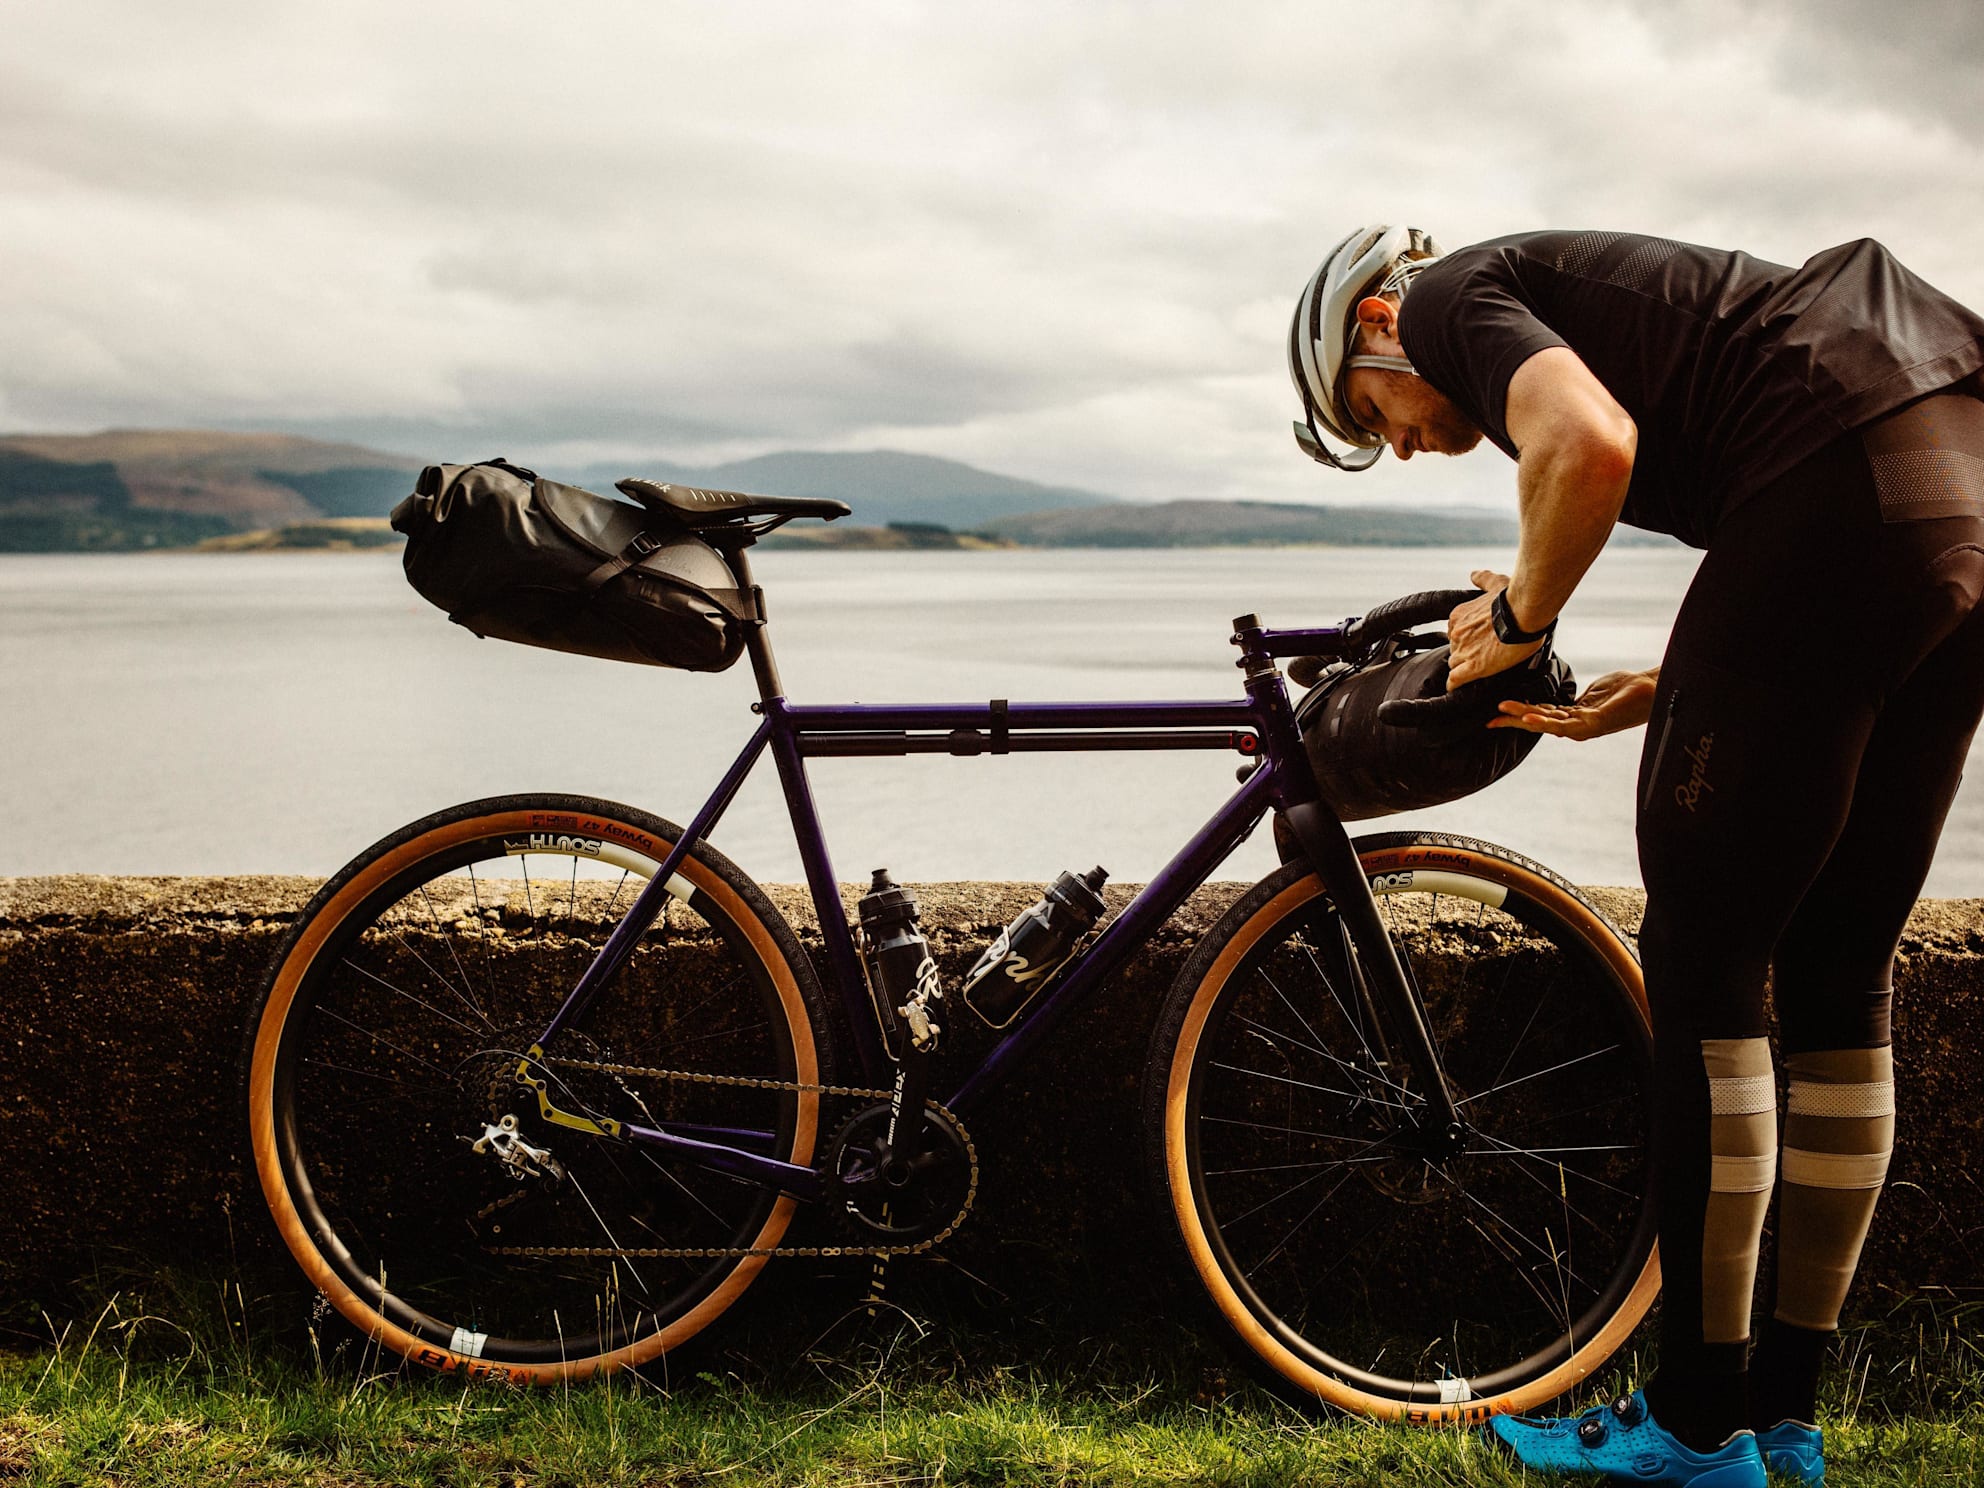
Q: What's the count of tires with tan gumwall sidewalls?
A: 2